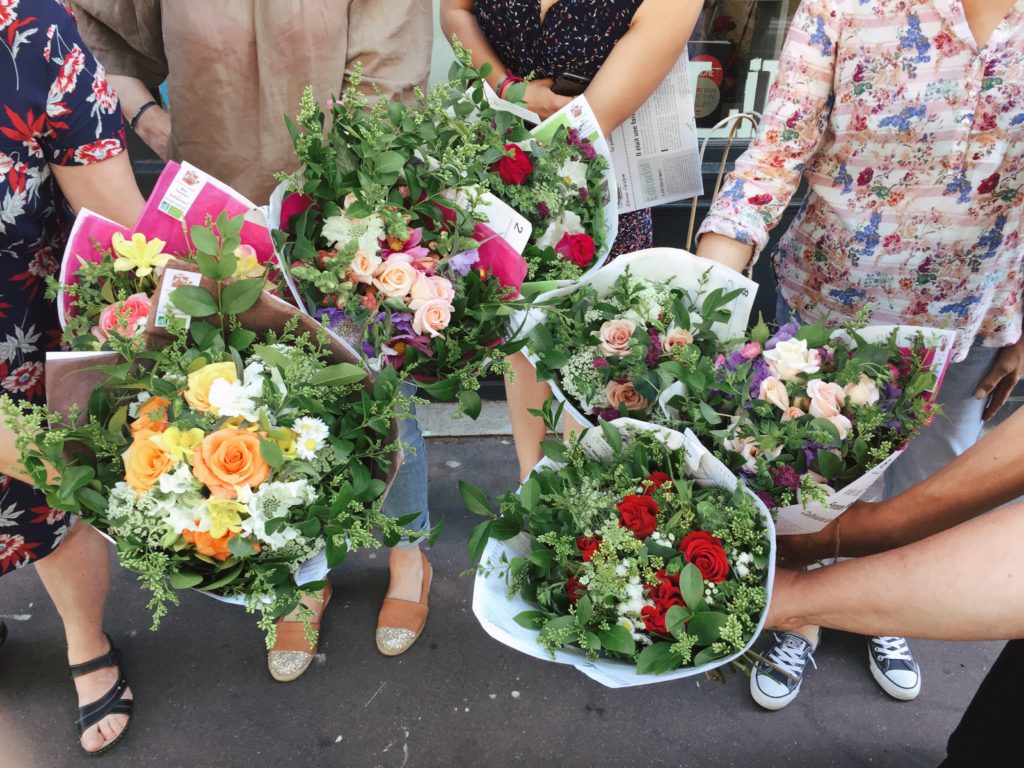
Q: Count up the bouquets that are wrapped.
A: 7